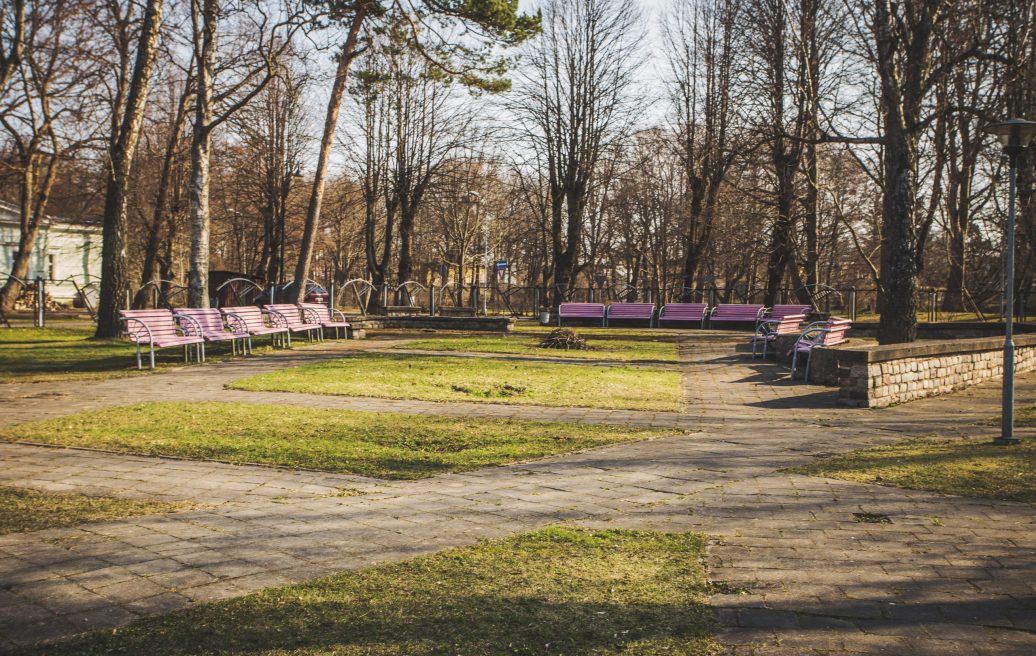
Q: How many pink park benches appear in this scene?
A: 12